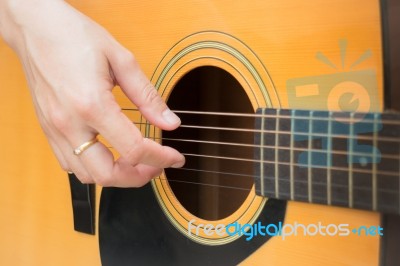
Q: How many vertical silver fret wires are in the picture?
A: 7